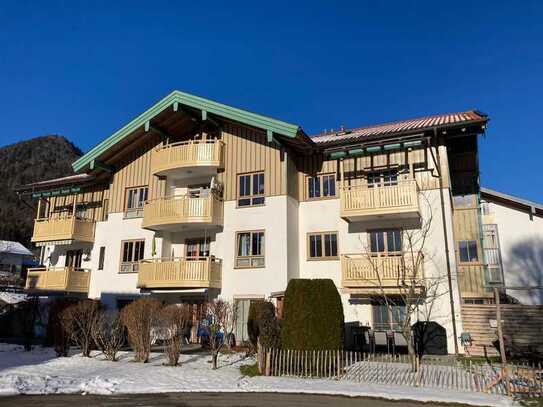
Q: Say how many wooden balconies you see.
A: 7